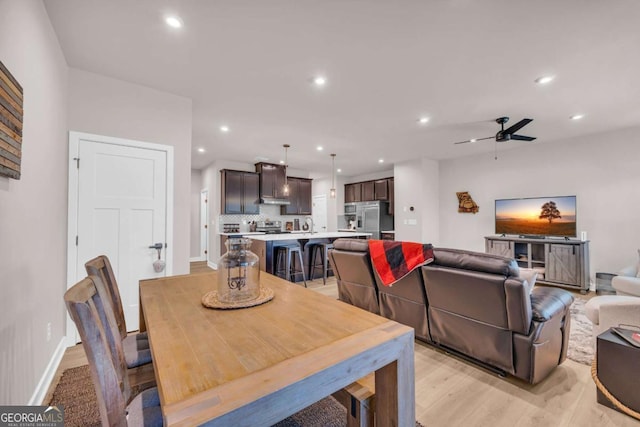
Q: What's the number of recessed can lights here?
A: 12